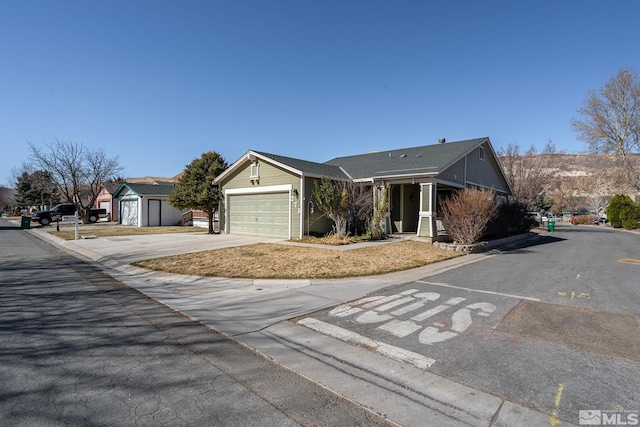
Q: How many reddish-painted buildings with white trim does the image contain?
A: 1